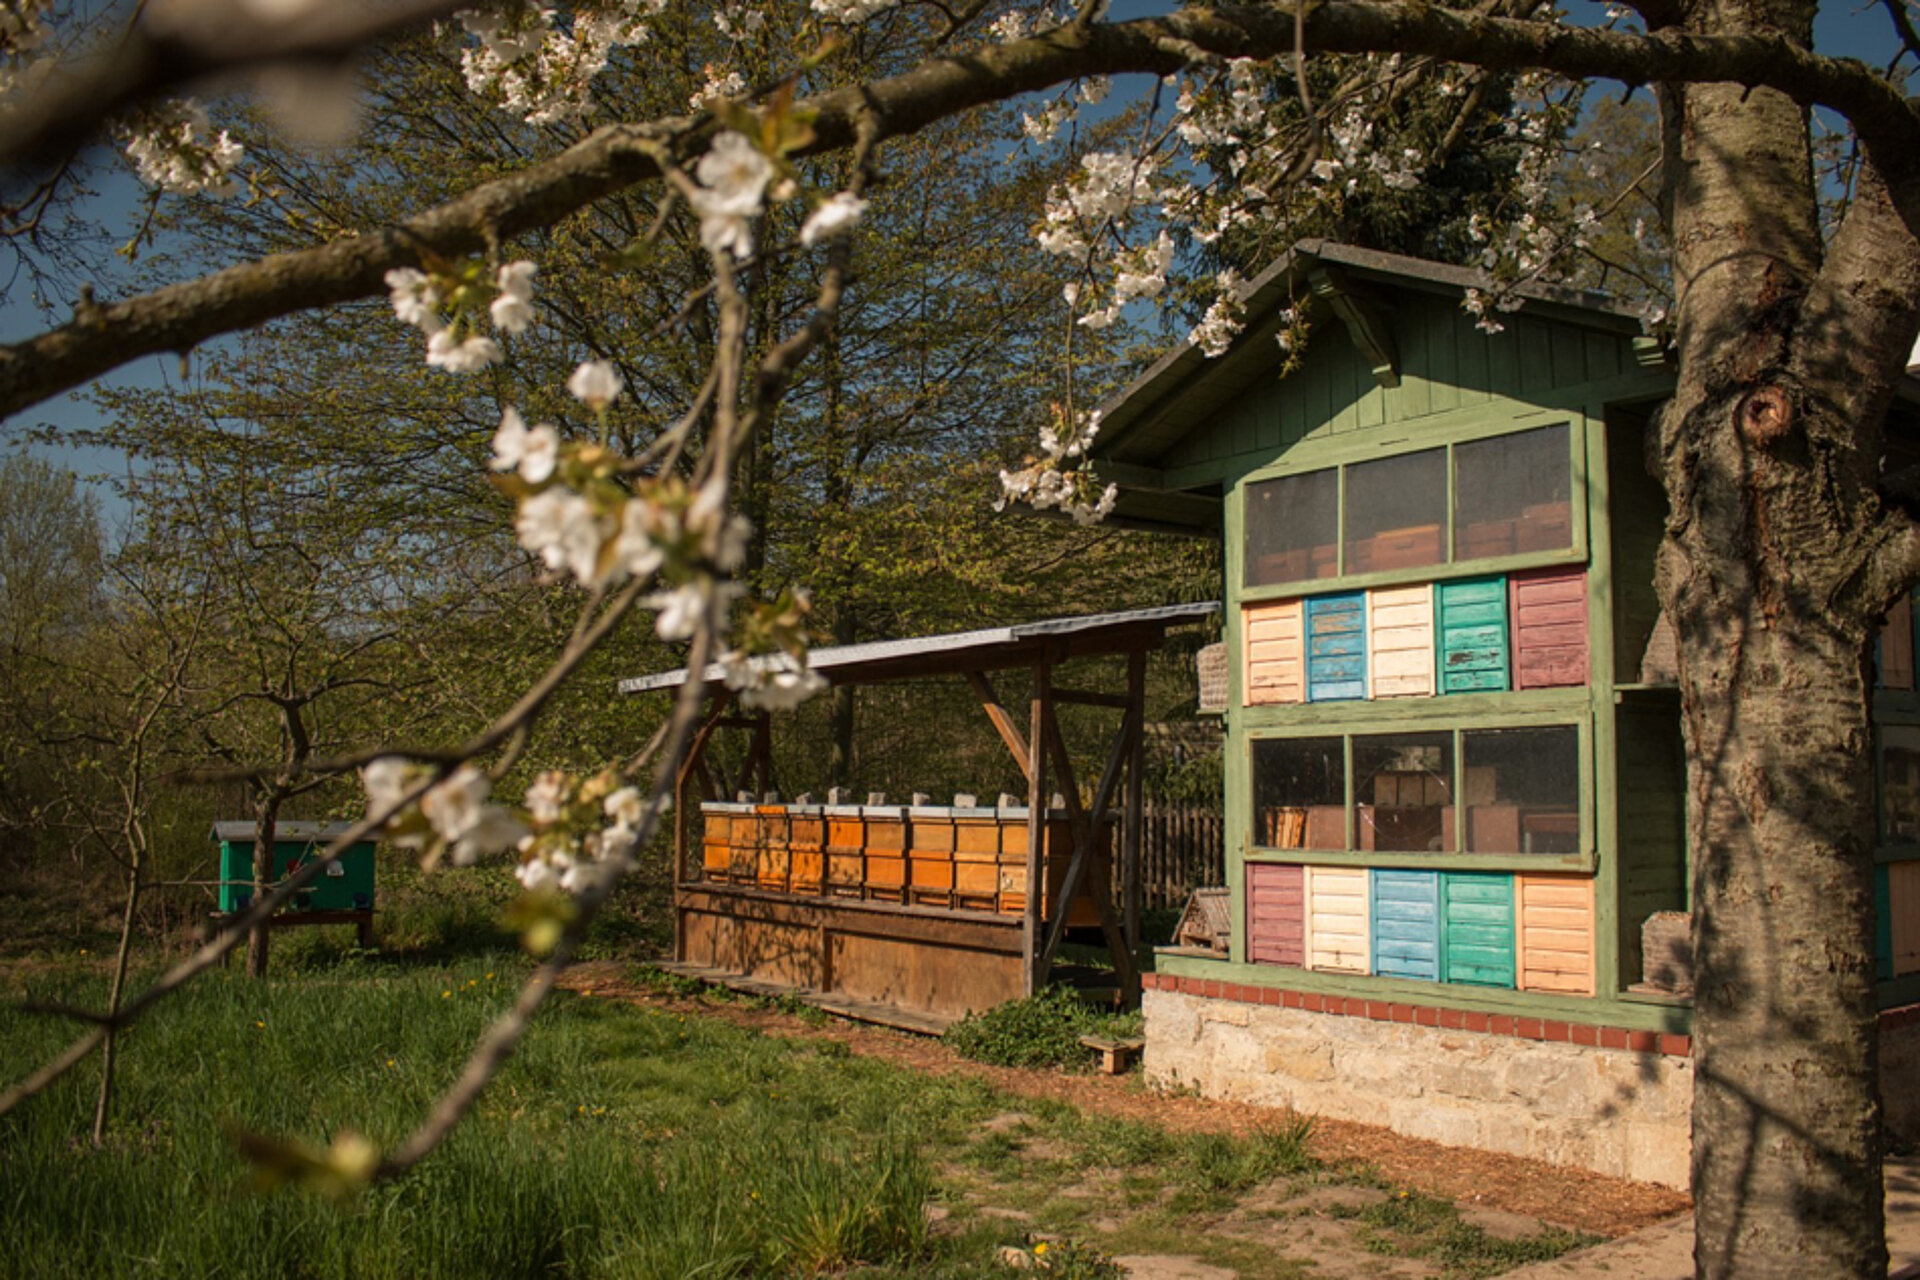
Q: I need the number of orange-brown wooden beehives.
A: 9